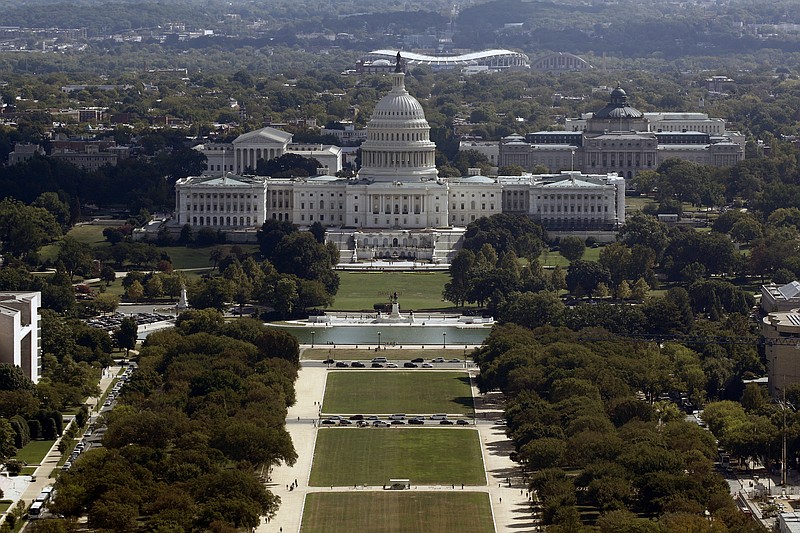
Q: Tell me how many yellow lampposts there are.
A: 0